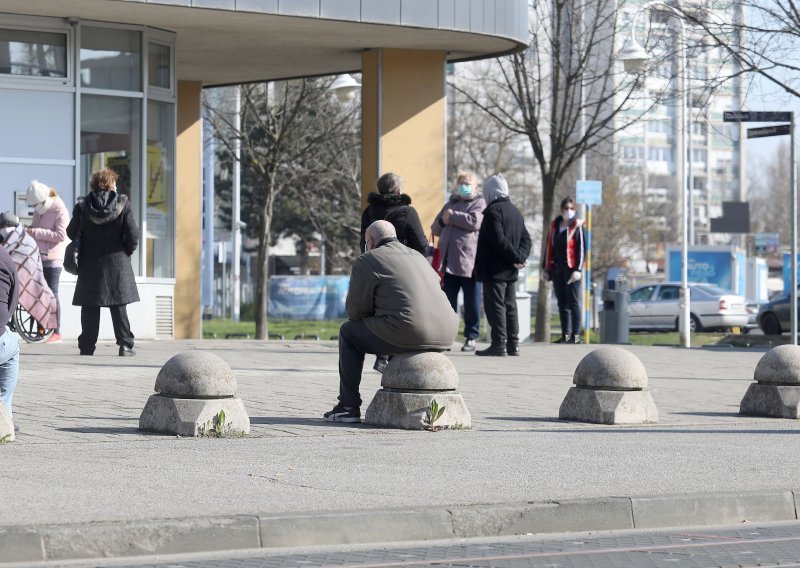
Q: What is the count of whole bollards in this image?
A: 3